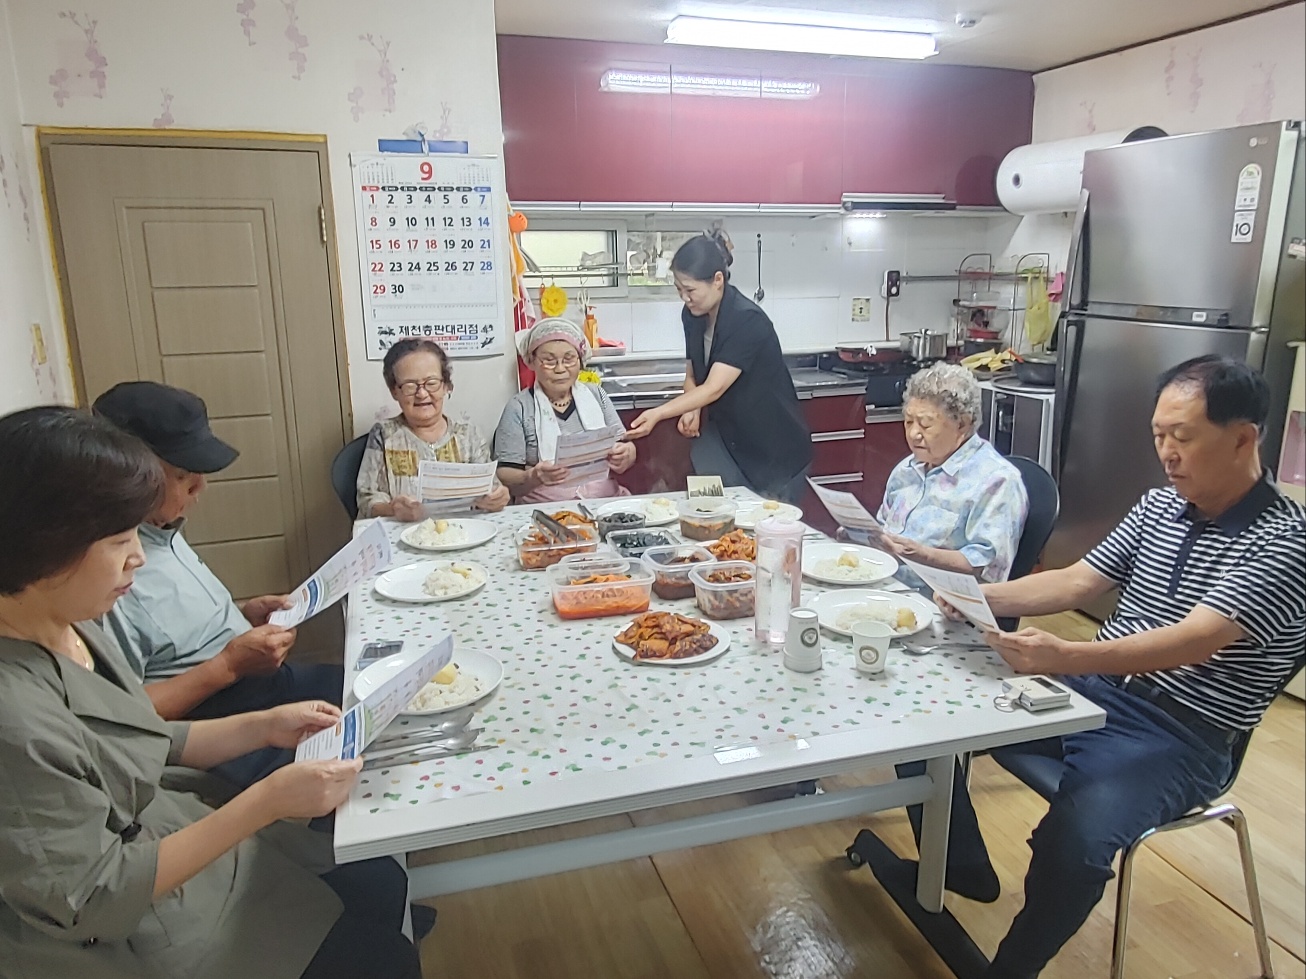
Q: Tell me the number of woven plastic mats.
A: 0